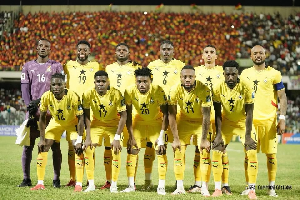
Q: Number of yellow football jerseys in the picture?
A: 10